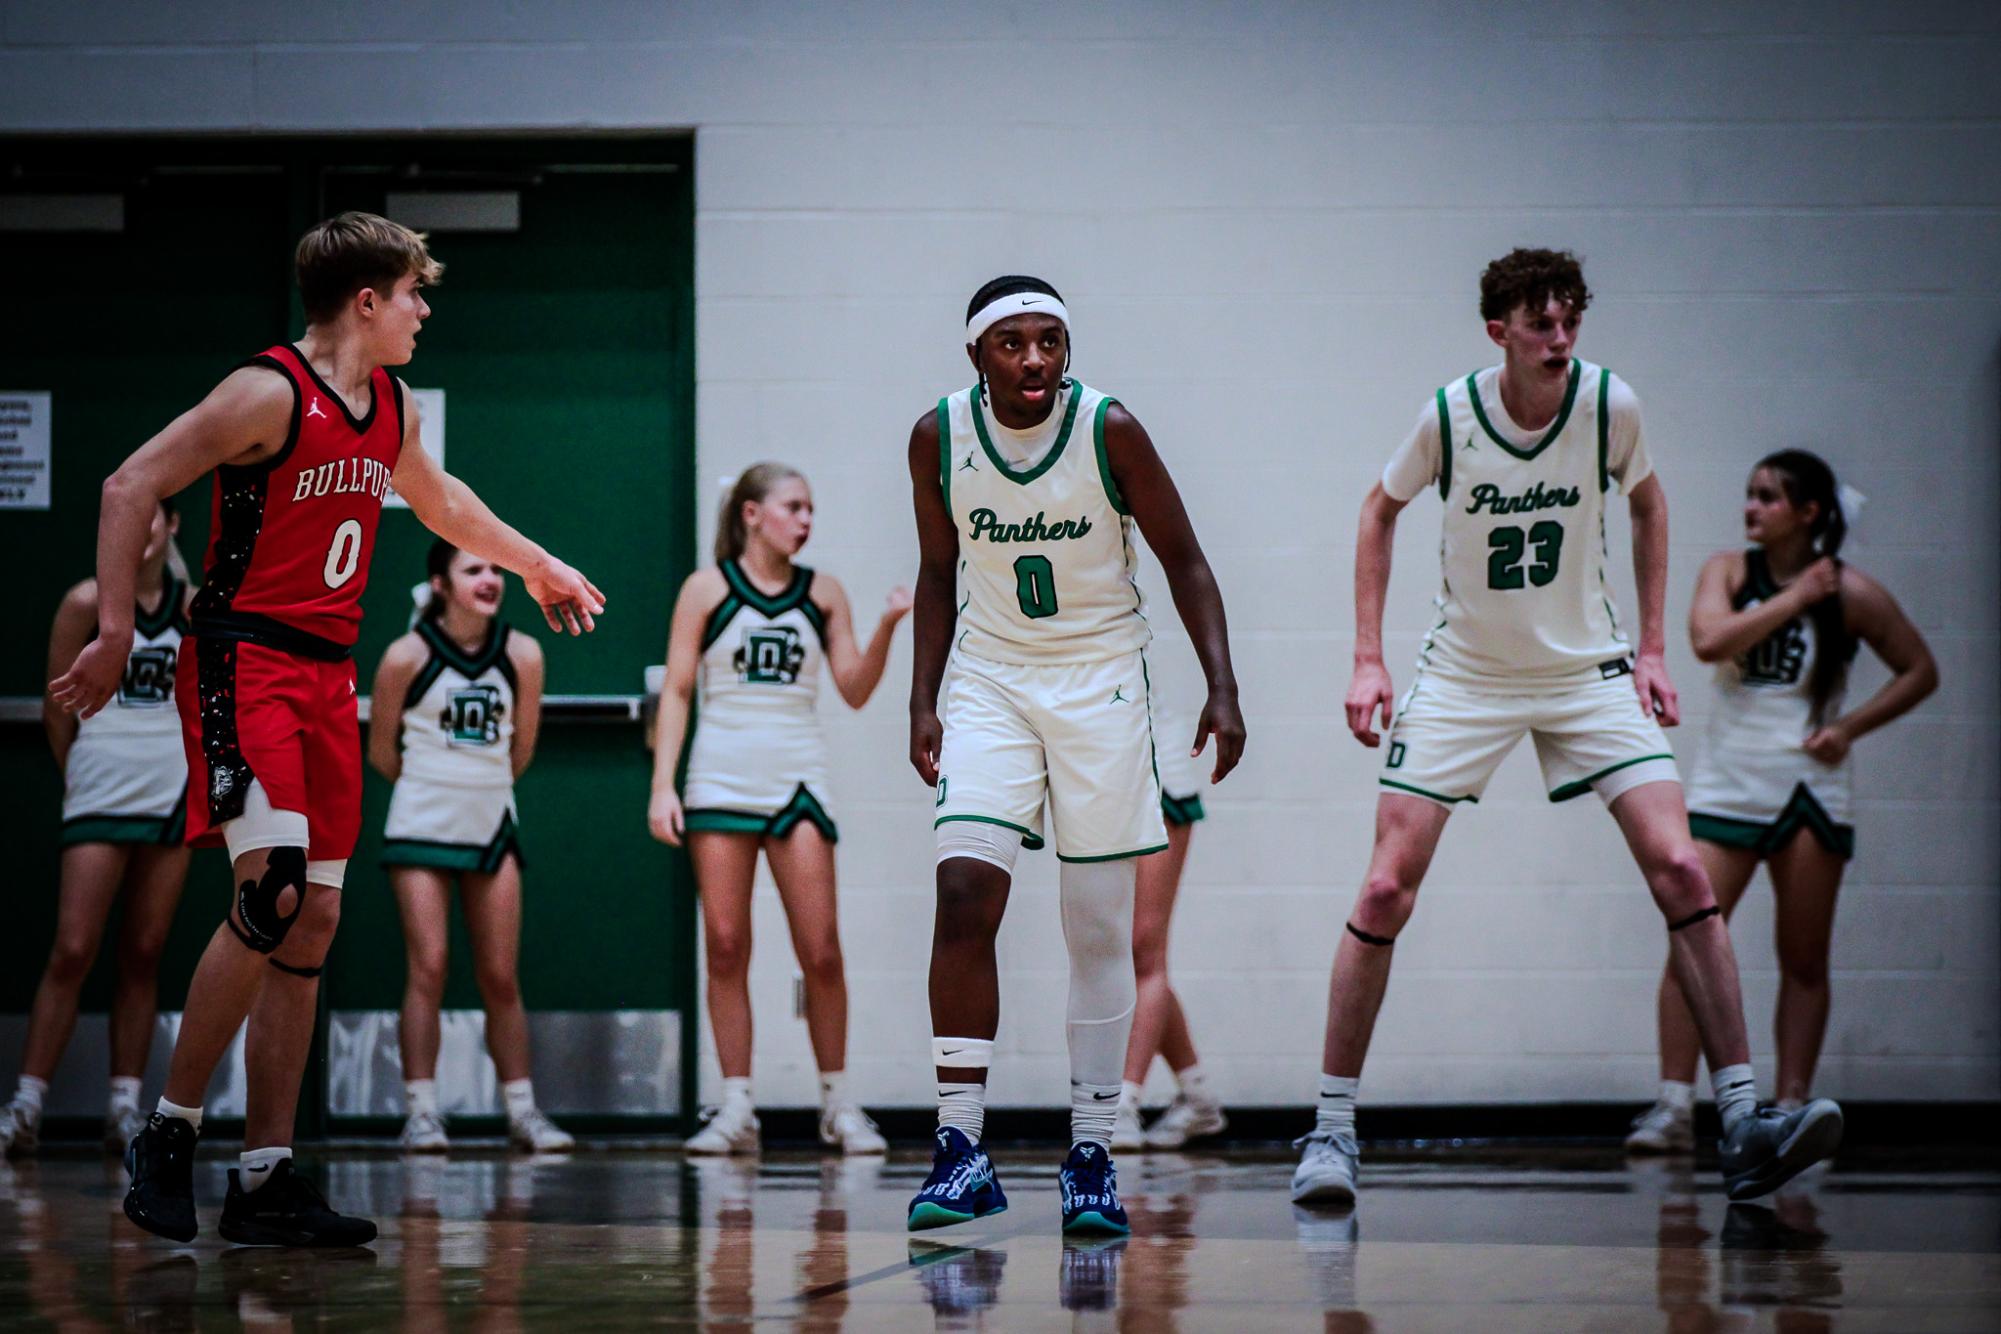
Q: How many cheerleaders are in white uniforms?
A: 5